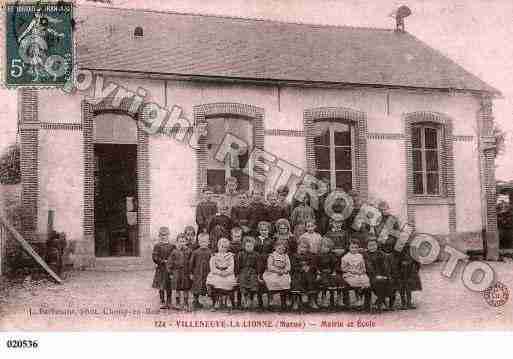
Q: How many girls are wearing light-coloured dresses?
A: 3